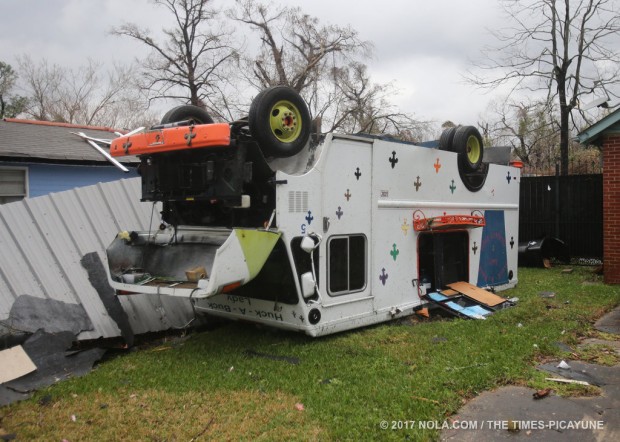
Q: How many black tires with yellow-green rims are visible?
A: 2